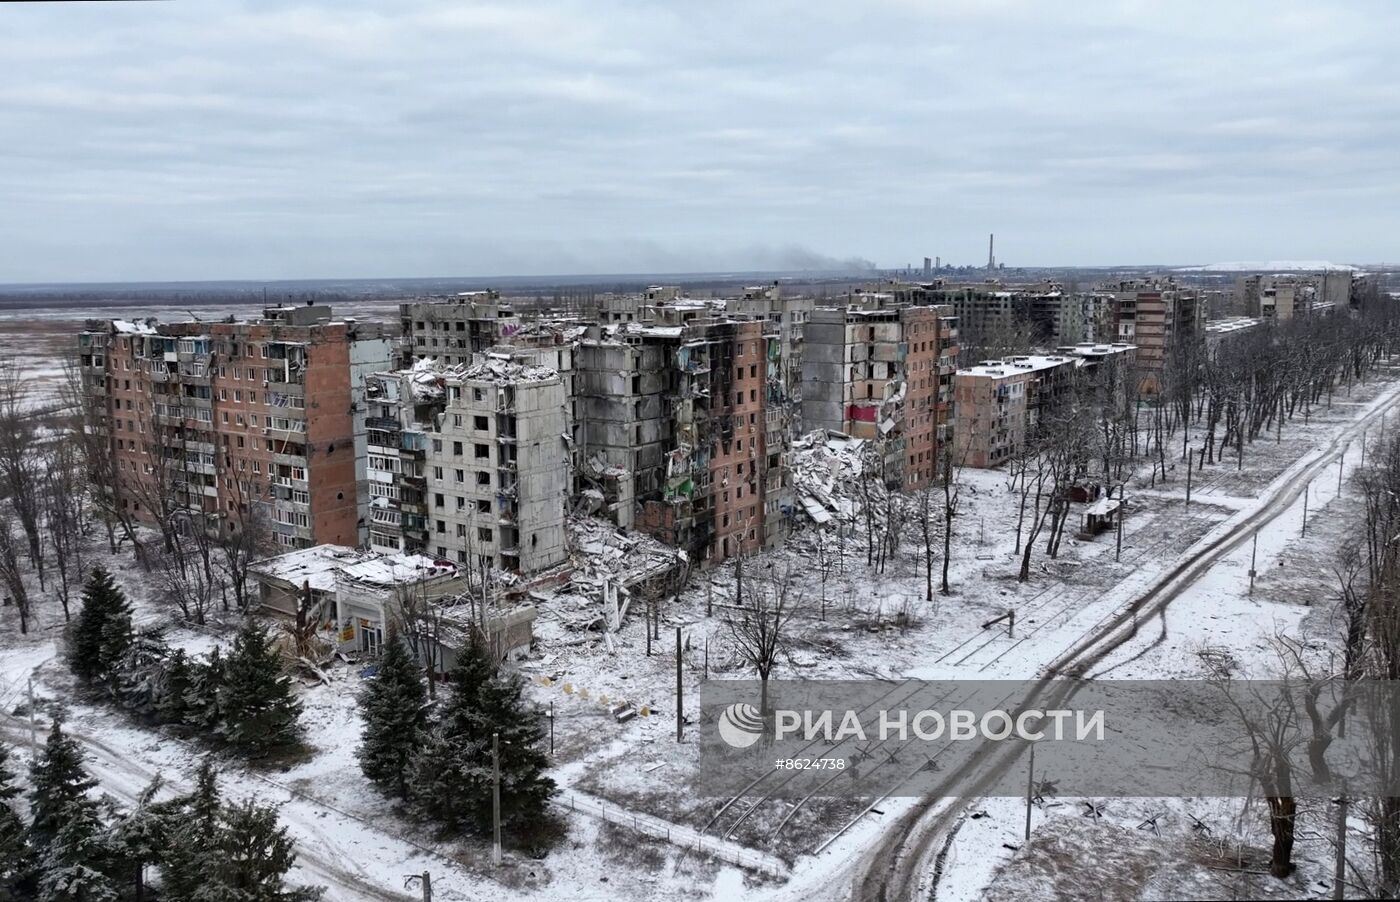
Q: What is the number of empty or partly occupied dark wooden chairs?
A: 0